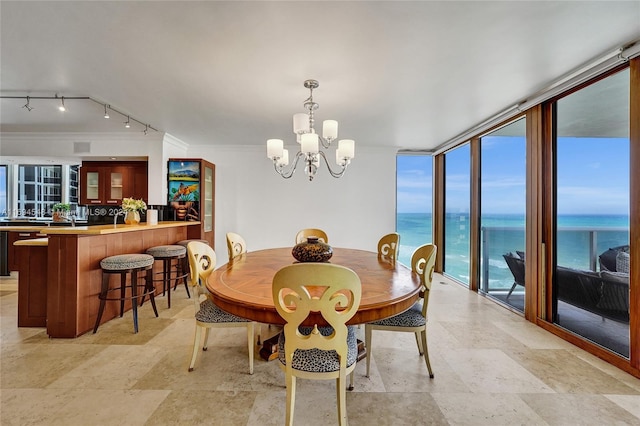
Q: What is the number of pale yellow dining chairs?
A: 6